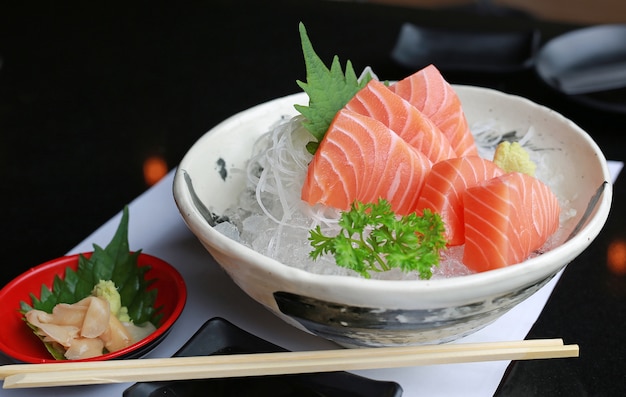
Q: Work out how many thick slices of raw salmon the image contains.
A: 5